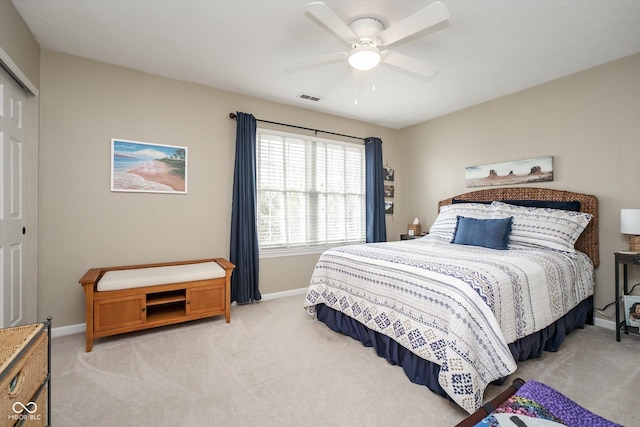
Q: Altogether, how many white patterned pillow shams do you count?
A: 2